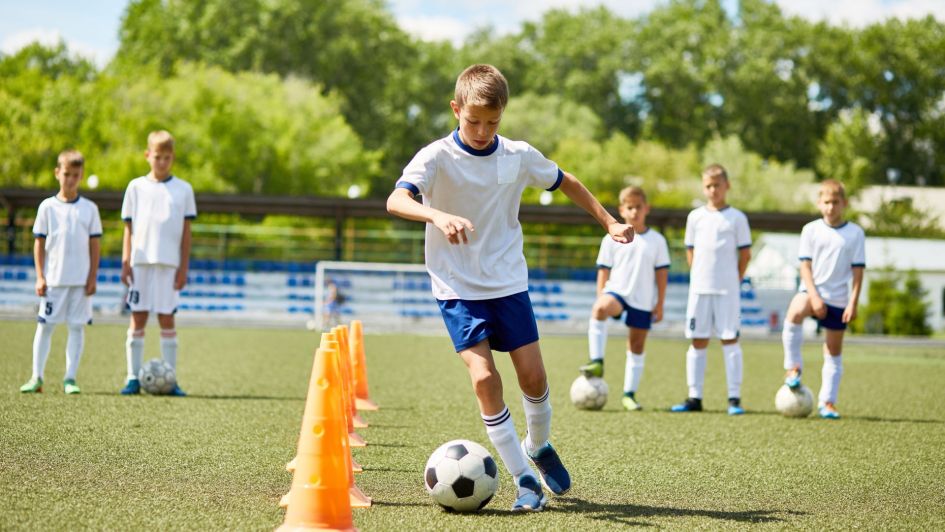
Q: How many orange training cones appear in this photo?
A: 6